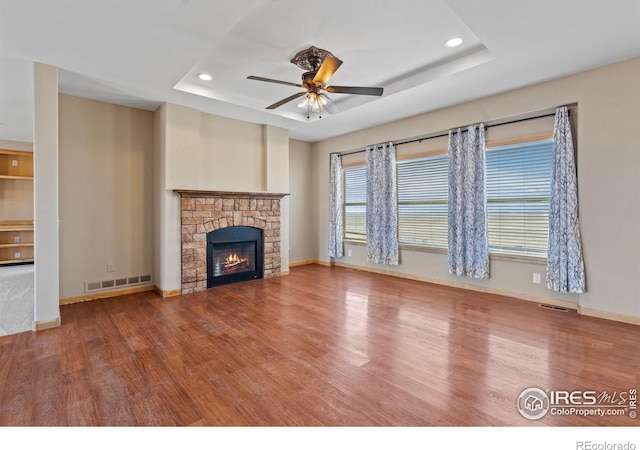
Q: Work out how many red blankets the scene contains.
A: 0